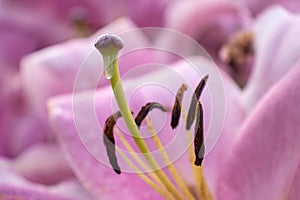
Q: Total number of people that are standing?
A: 0